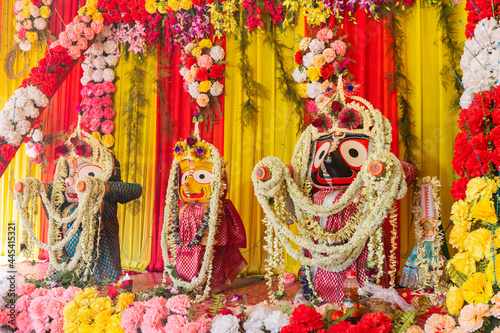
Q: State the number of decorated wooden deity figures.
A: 3